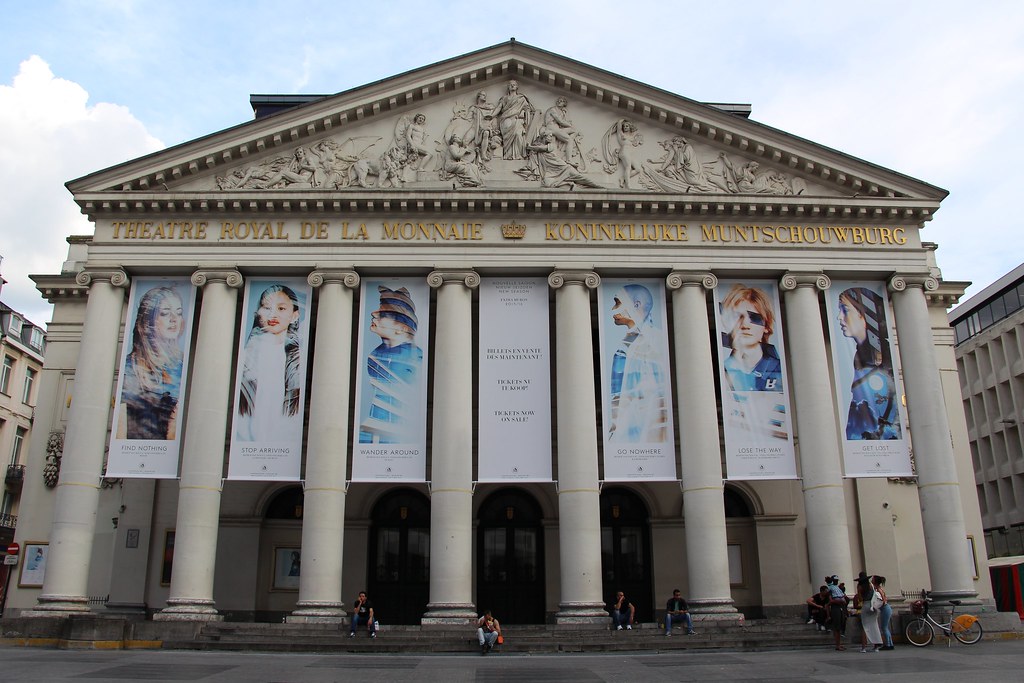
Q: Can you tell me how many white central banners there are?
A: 1